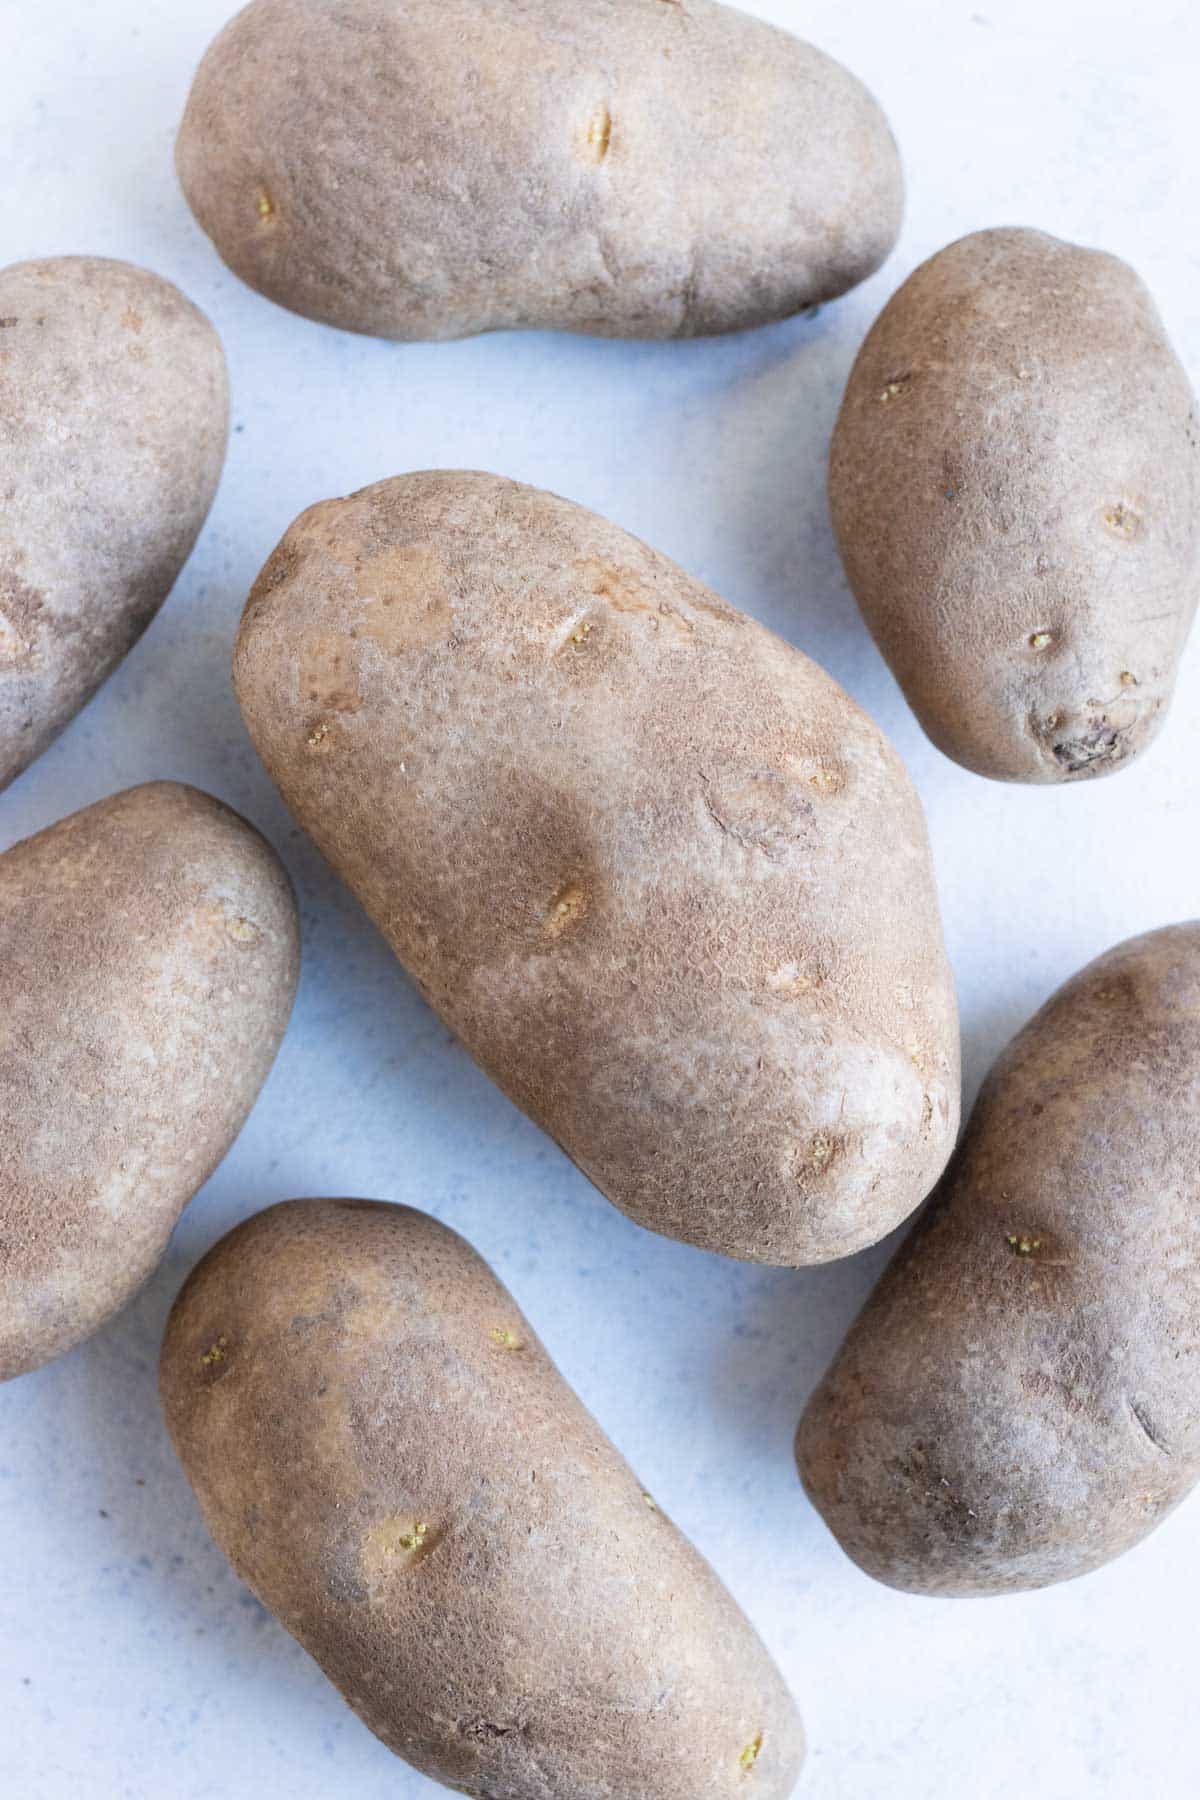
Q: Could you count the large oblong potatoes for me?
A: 7